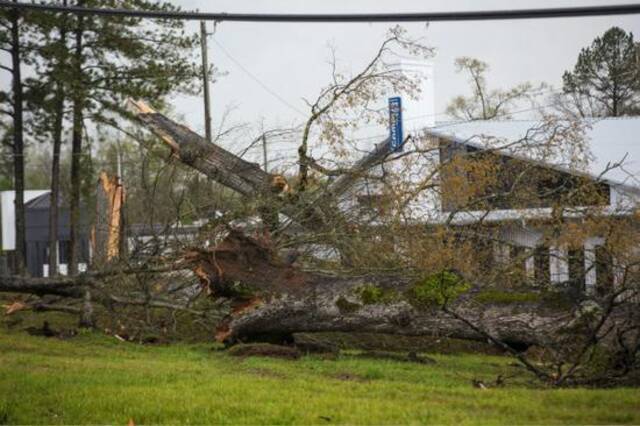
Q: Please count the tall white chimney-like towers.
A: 1